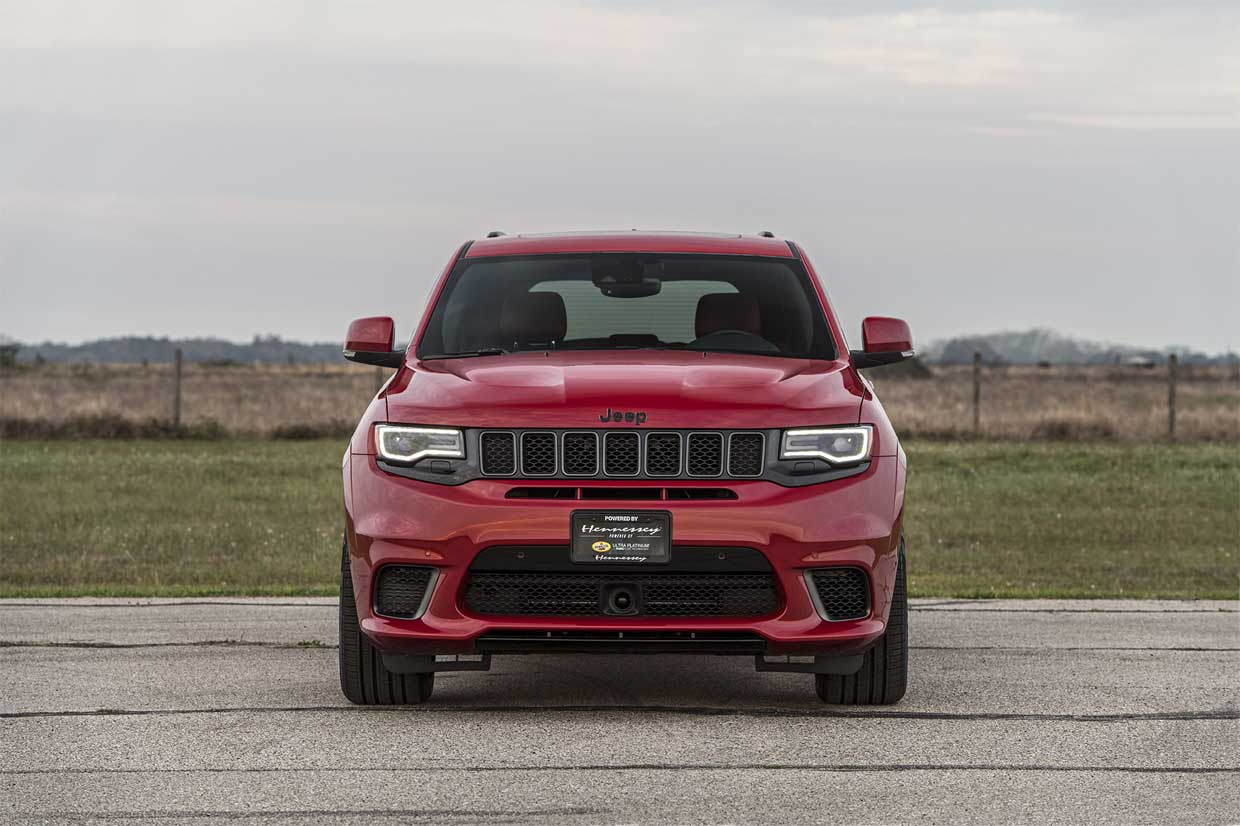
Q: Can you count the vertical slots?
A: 7